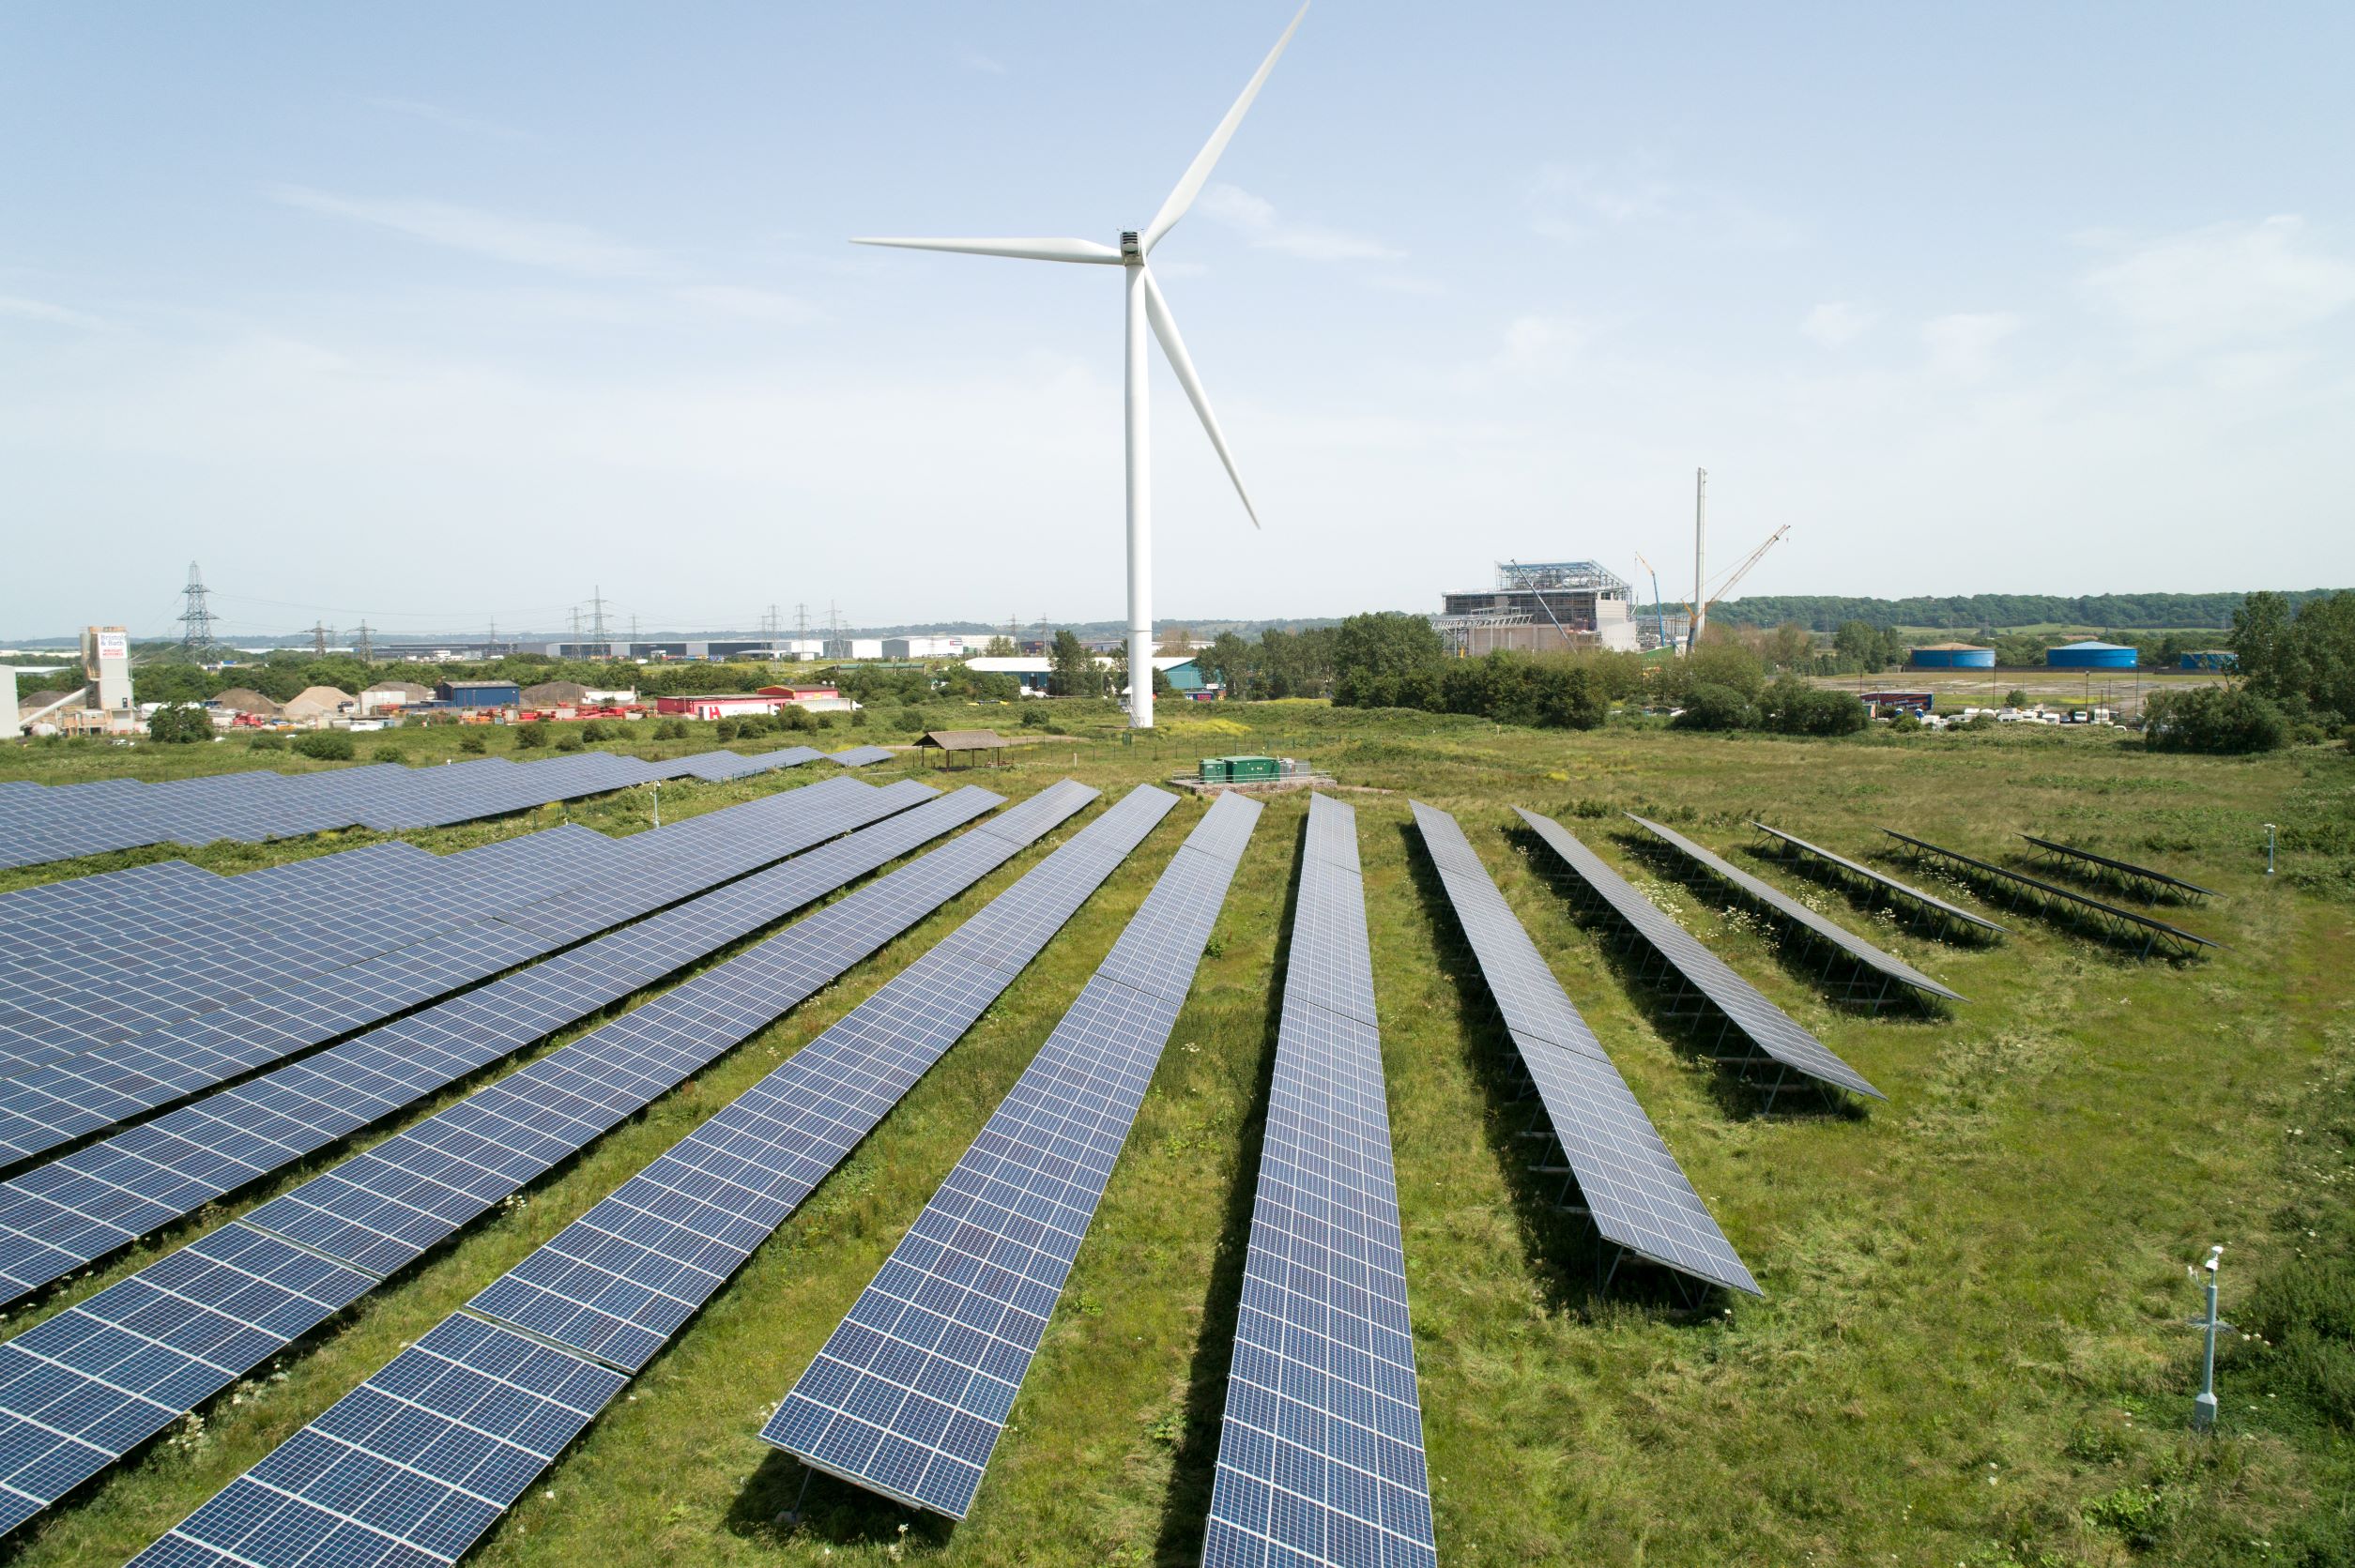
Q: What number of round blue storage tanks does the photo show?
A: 3